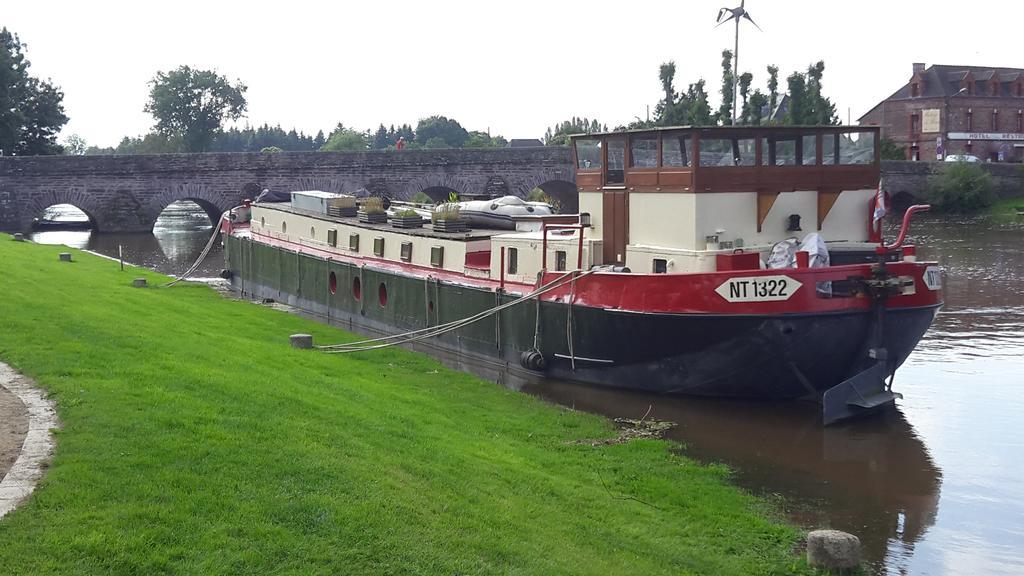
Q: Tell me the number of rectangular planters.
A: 4